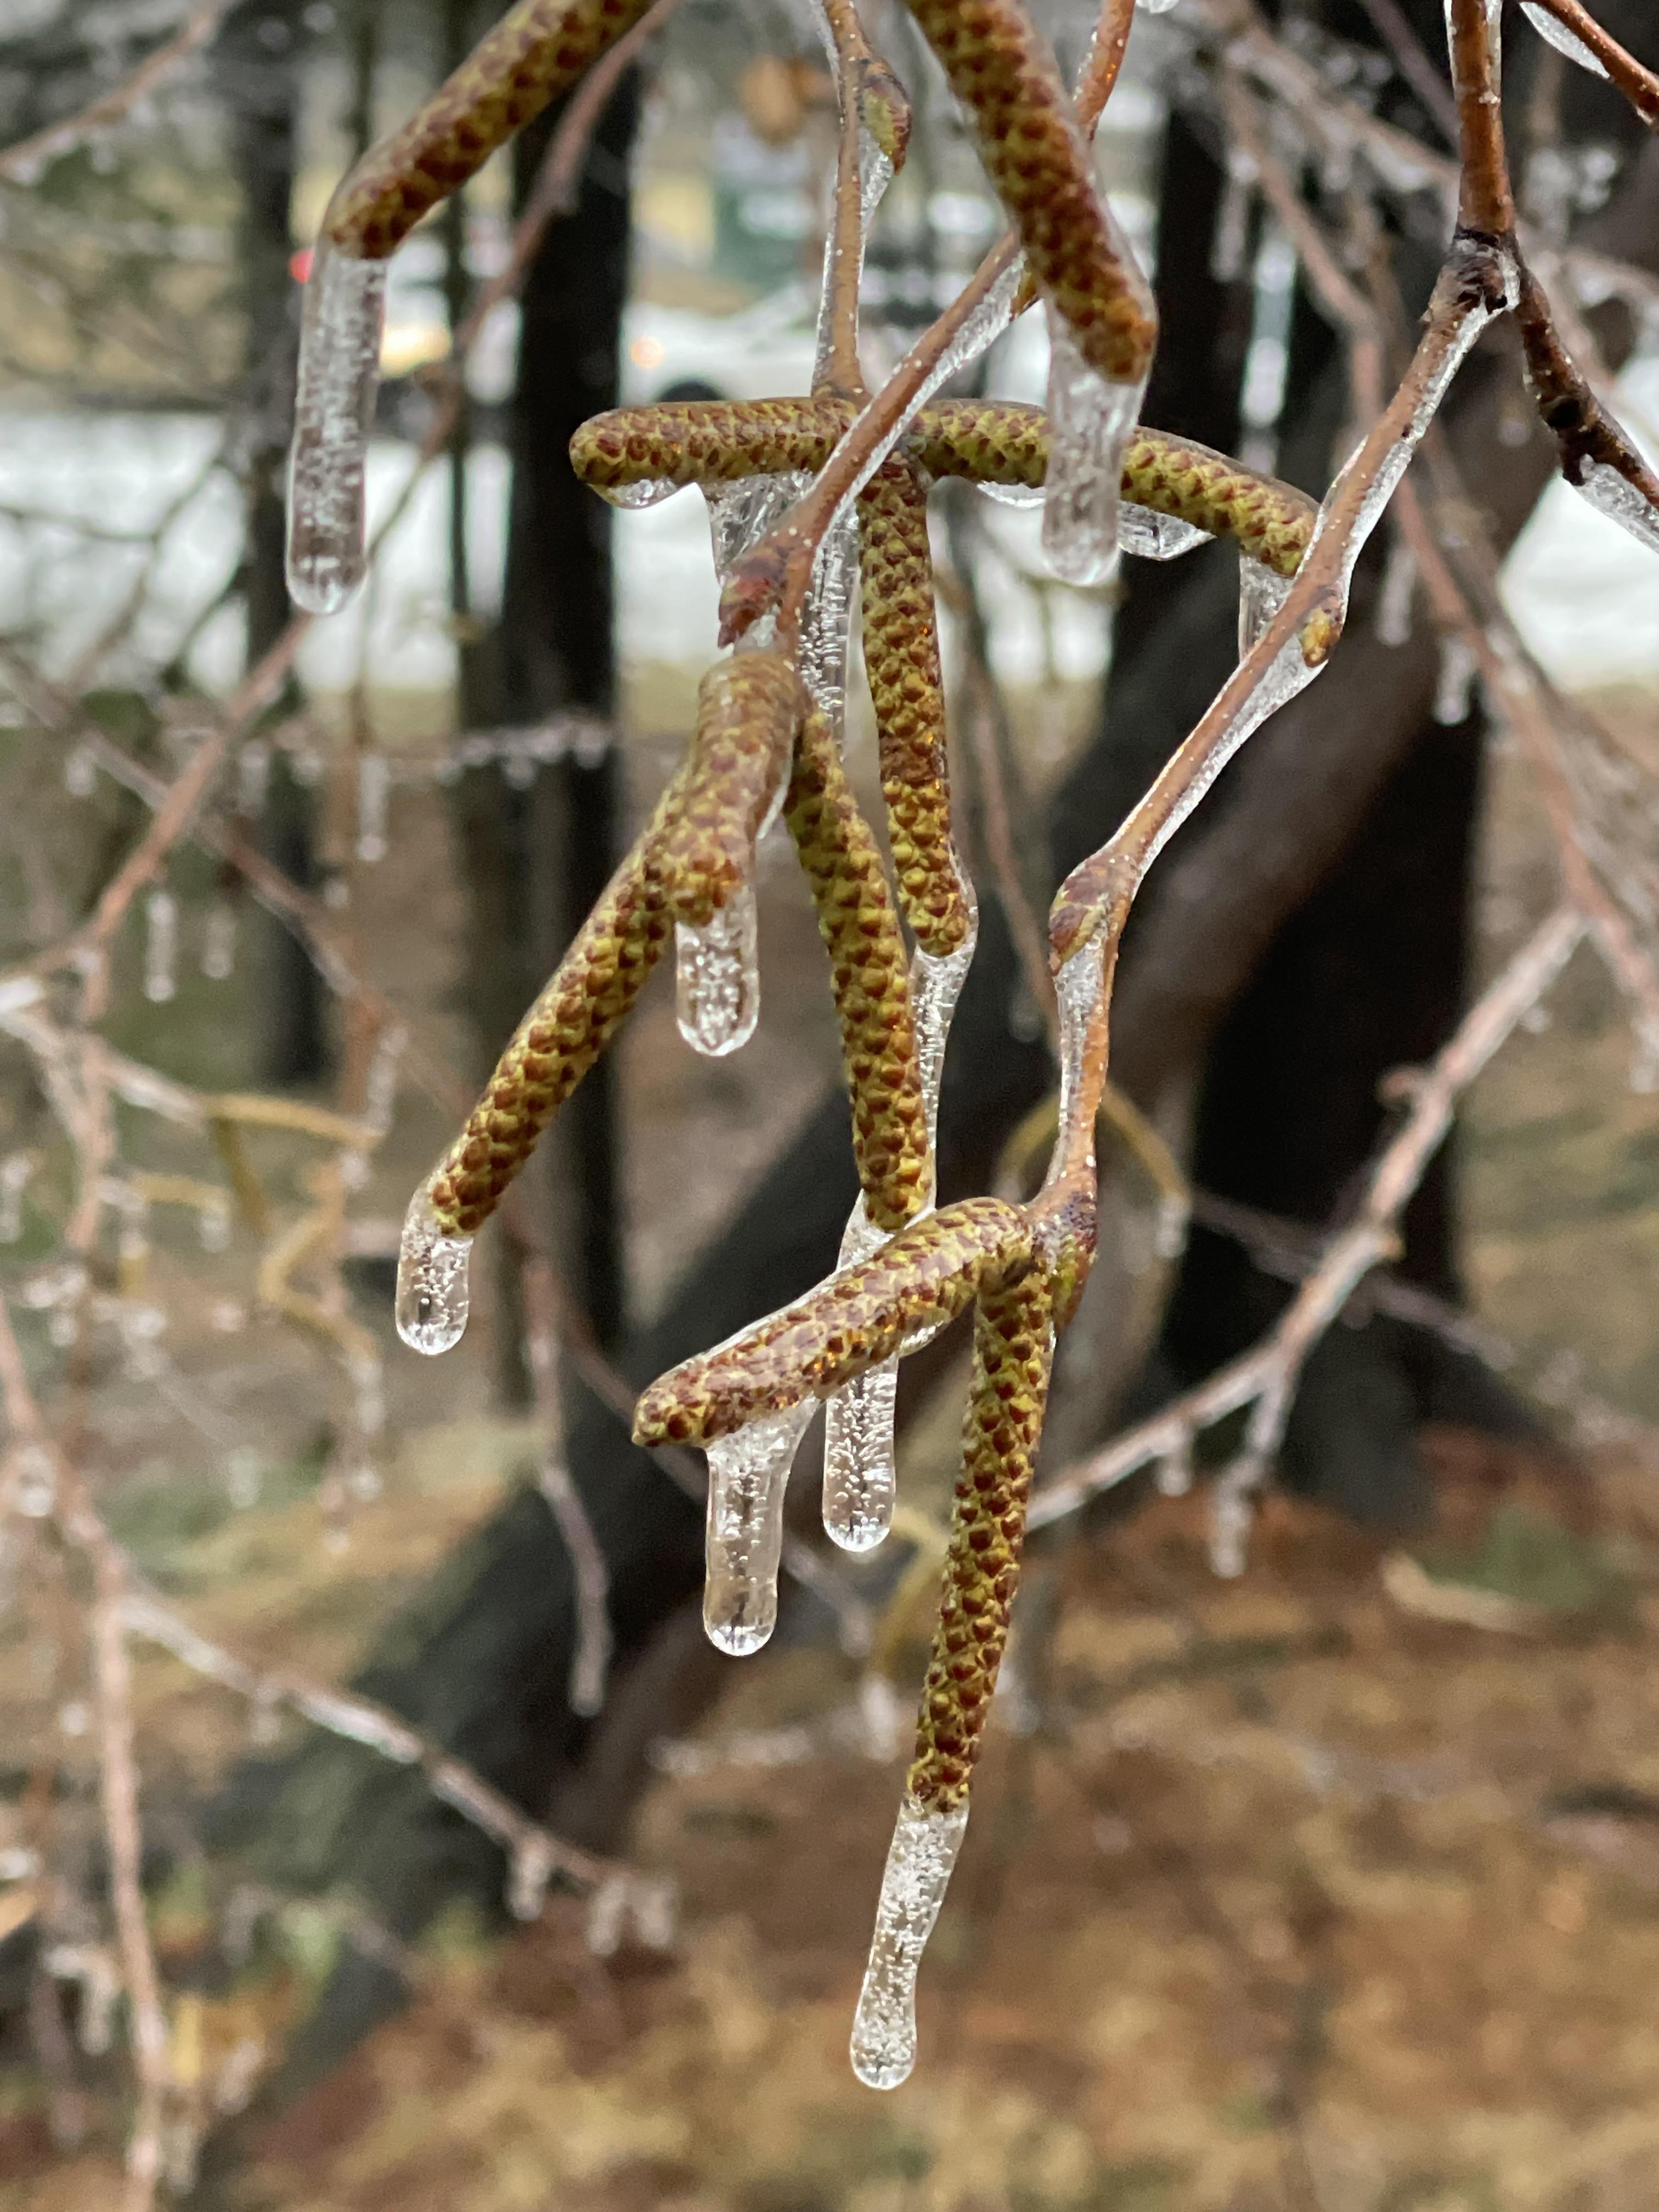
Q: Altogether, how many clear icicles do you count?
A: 7